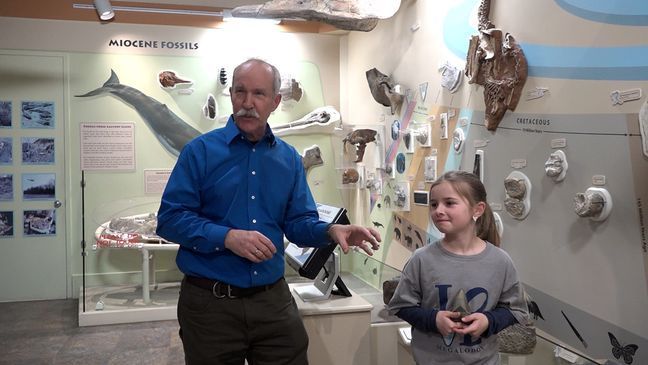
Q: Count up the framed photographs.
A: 8